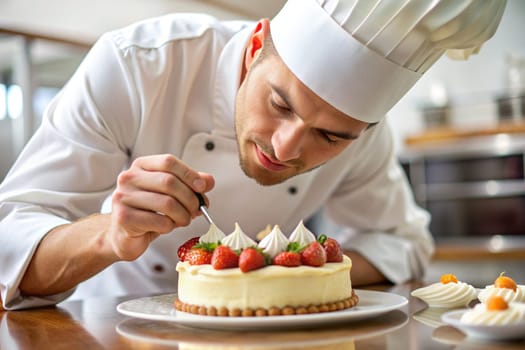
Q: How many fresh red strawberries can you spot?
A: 7